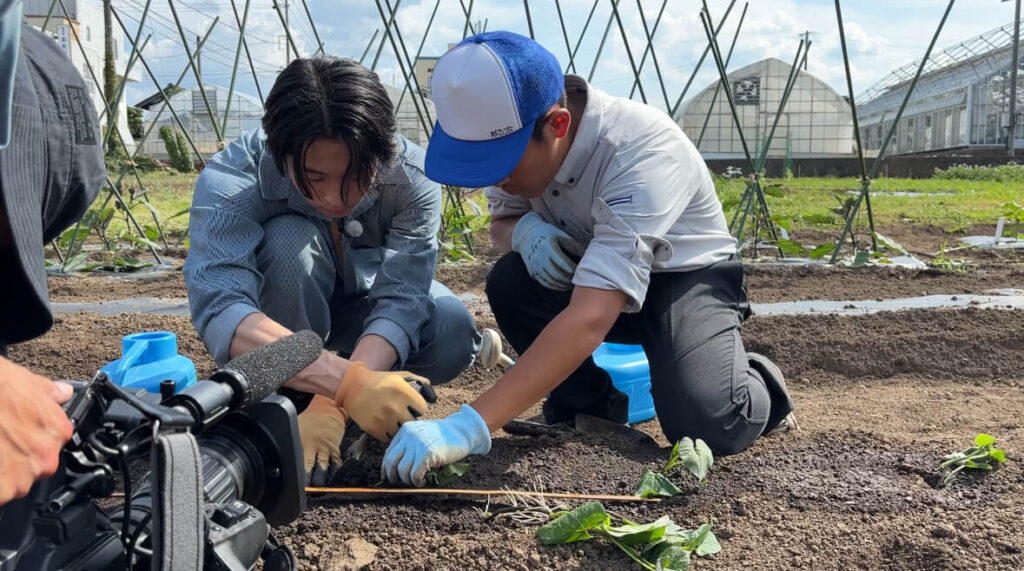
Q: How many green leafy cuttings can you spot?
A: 4